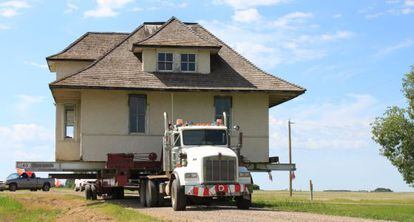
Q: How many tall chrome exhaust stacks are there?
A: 2